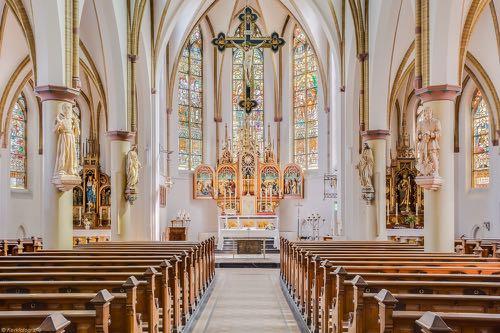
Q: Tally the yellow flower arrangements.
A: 3